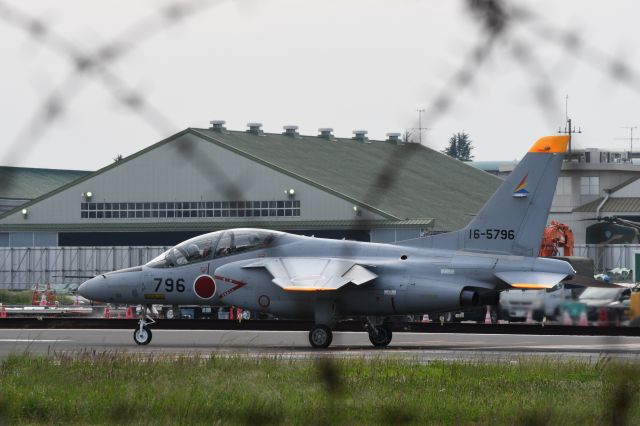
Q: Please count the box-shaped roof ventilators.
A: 6